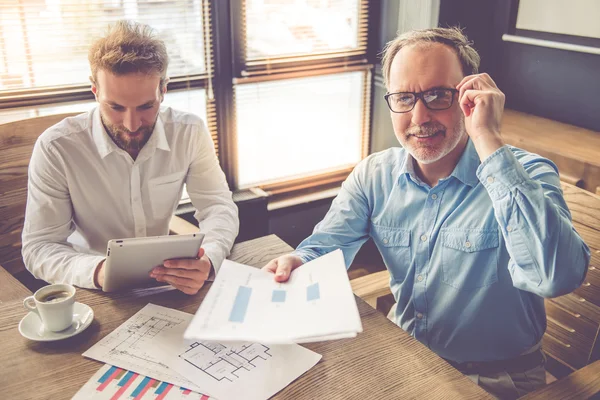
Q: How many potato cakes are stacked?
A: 0